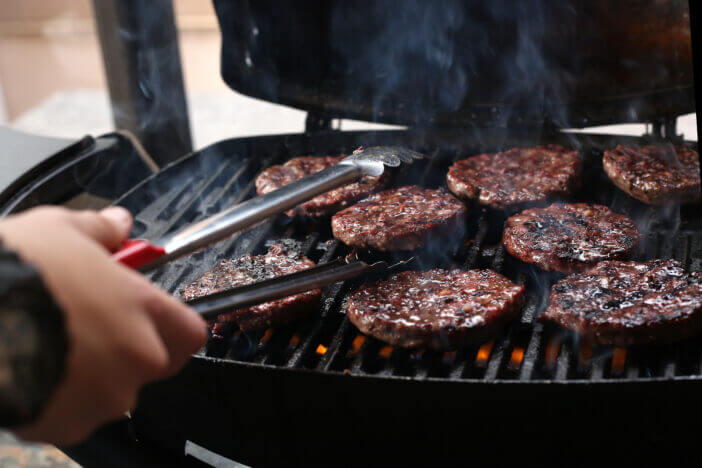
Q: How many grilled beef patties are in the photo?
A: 8